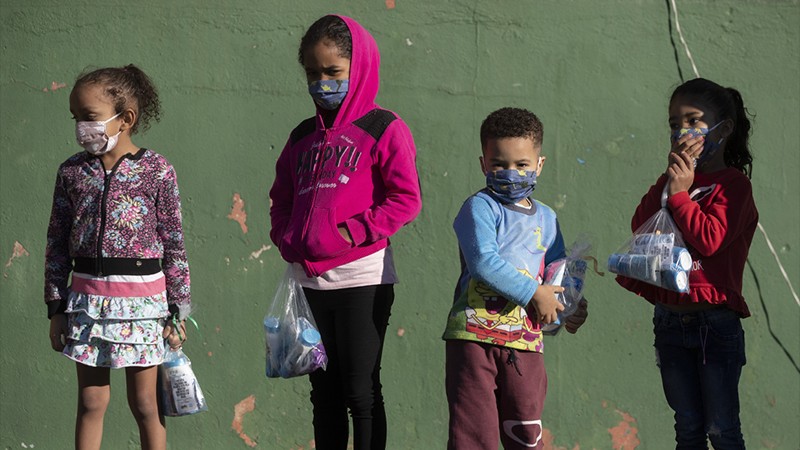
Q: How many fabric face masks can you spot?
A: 4